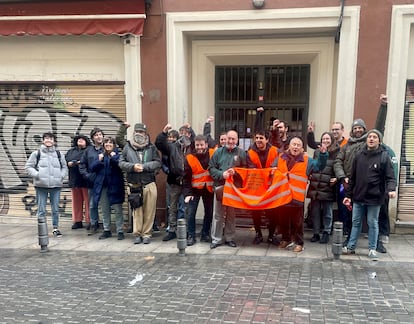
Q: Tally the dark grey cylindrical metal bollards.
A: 3